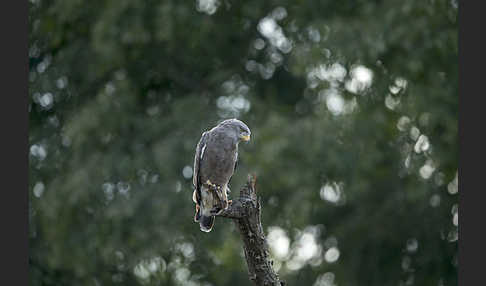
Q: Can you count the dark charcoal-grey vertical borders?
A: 2